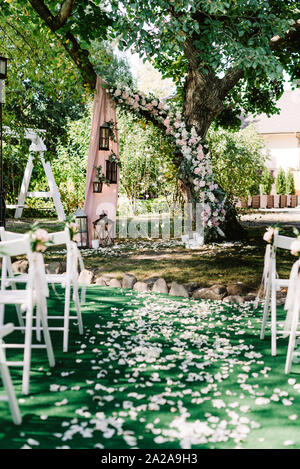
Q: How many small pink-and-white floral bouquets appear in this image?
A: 4